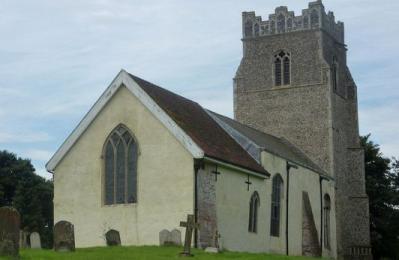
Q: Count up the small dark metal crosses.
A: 2